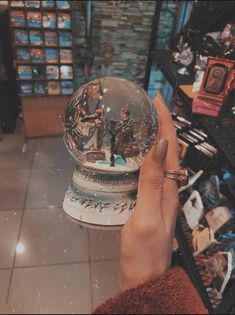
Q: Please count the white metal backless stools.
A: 0